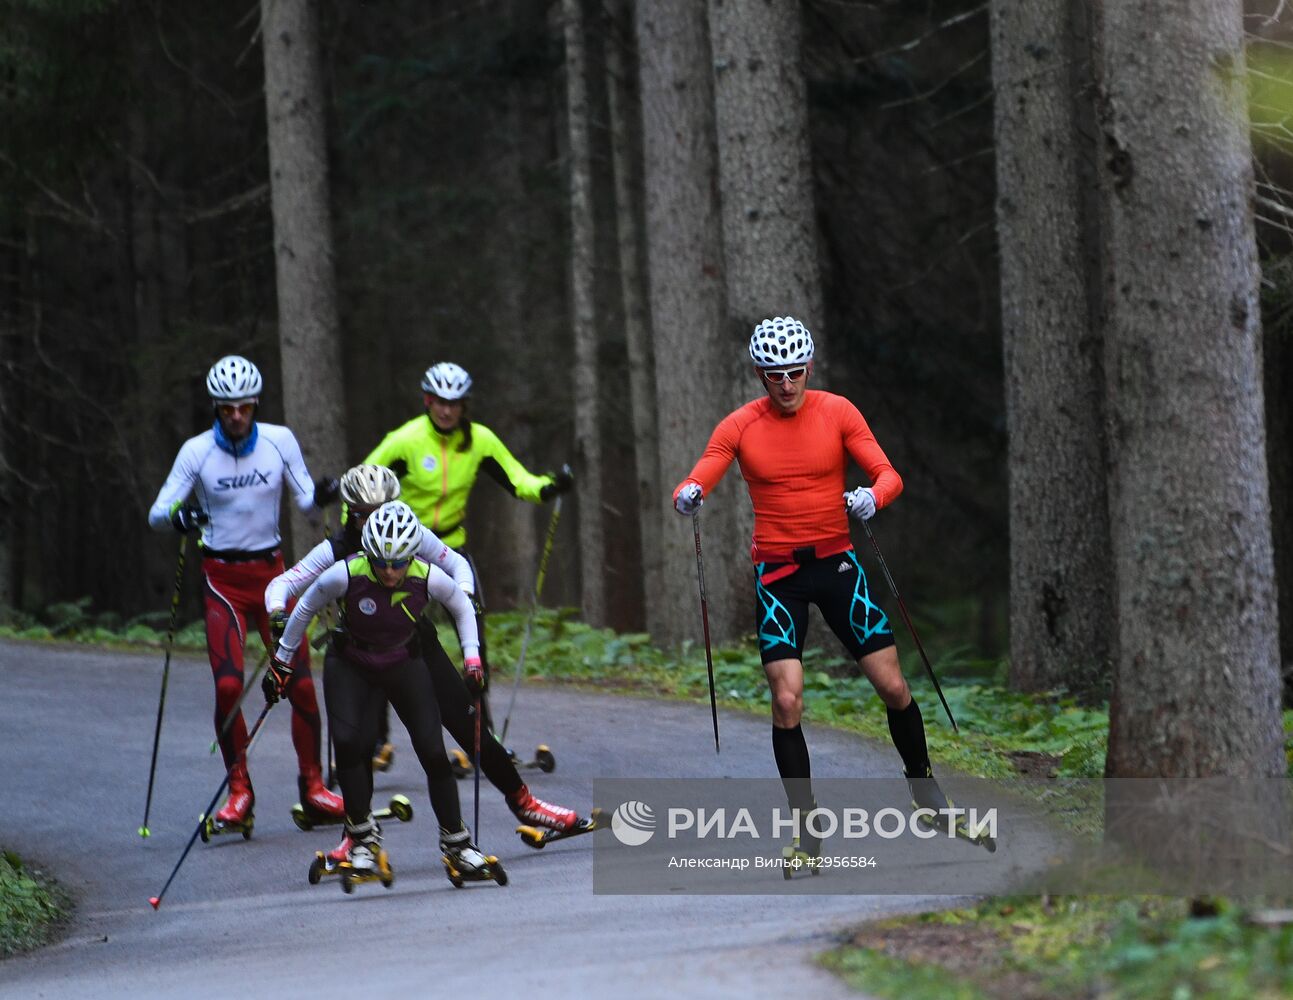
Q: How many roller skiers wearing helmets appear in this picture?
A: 5